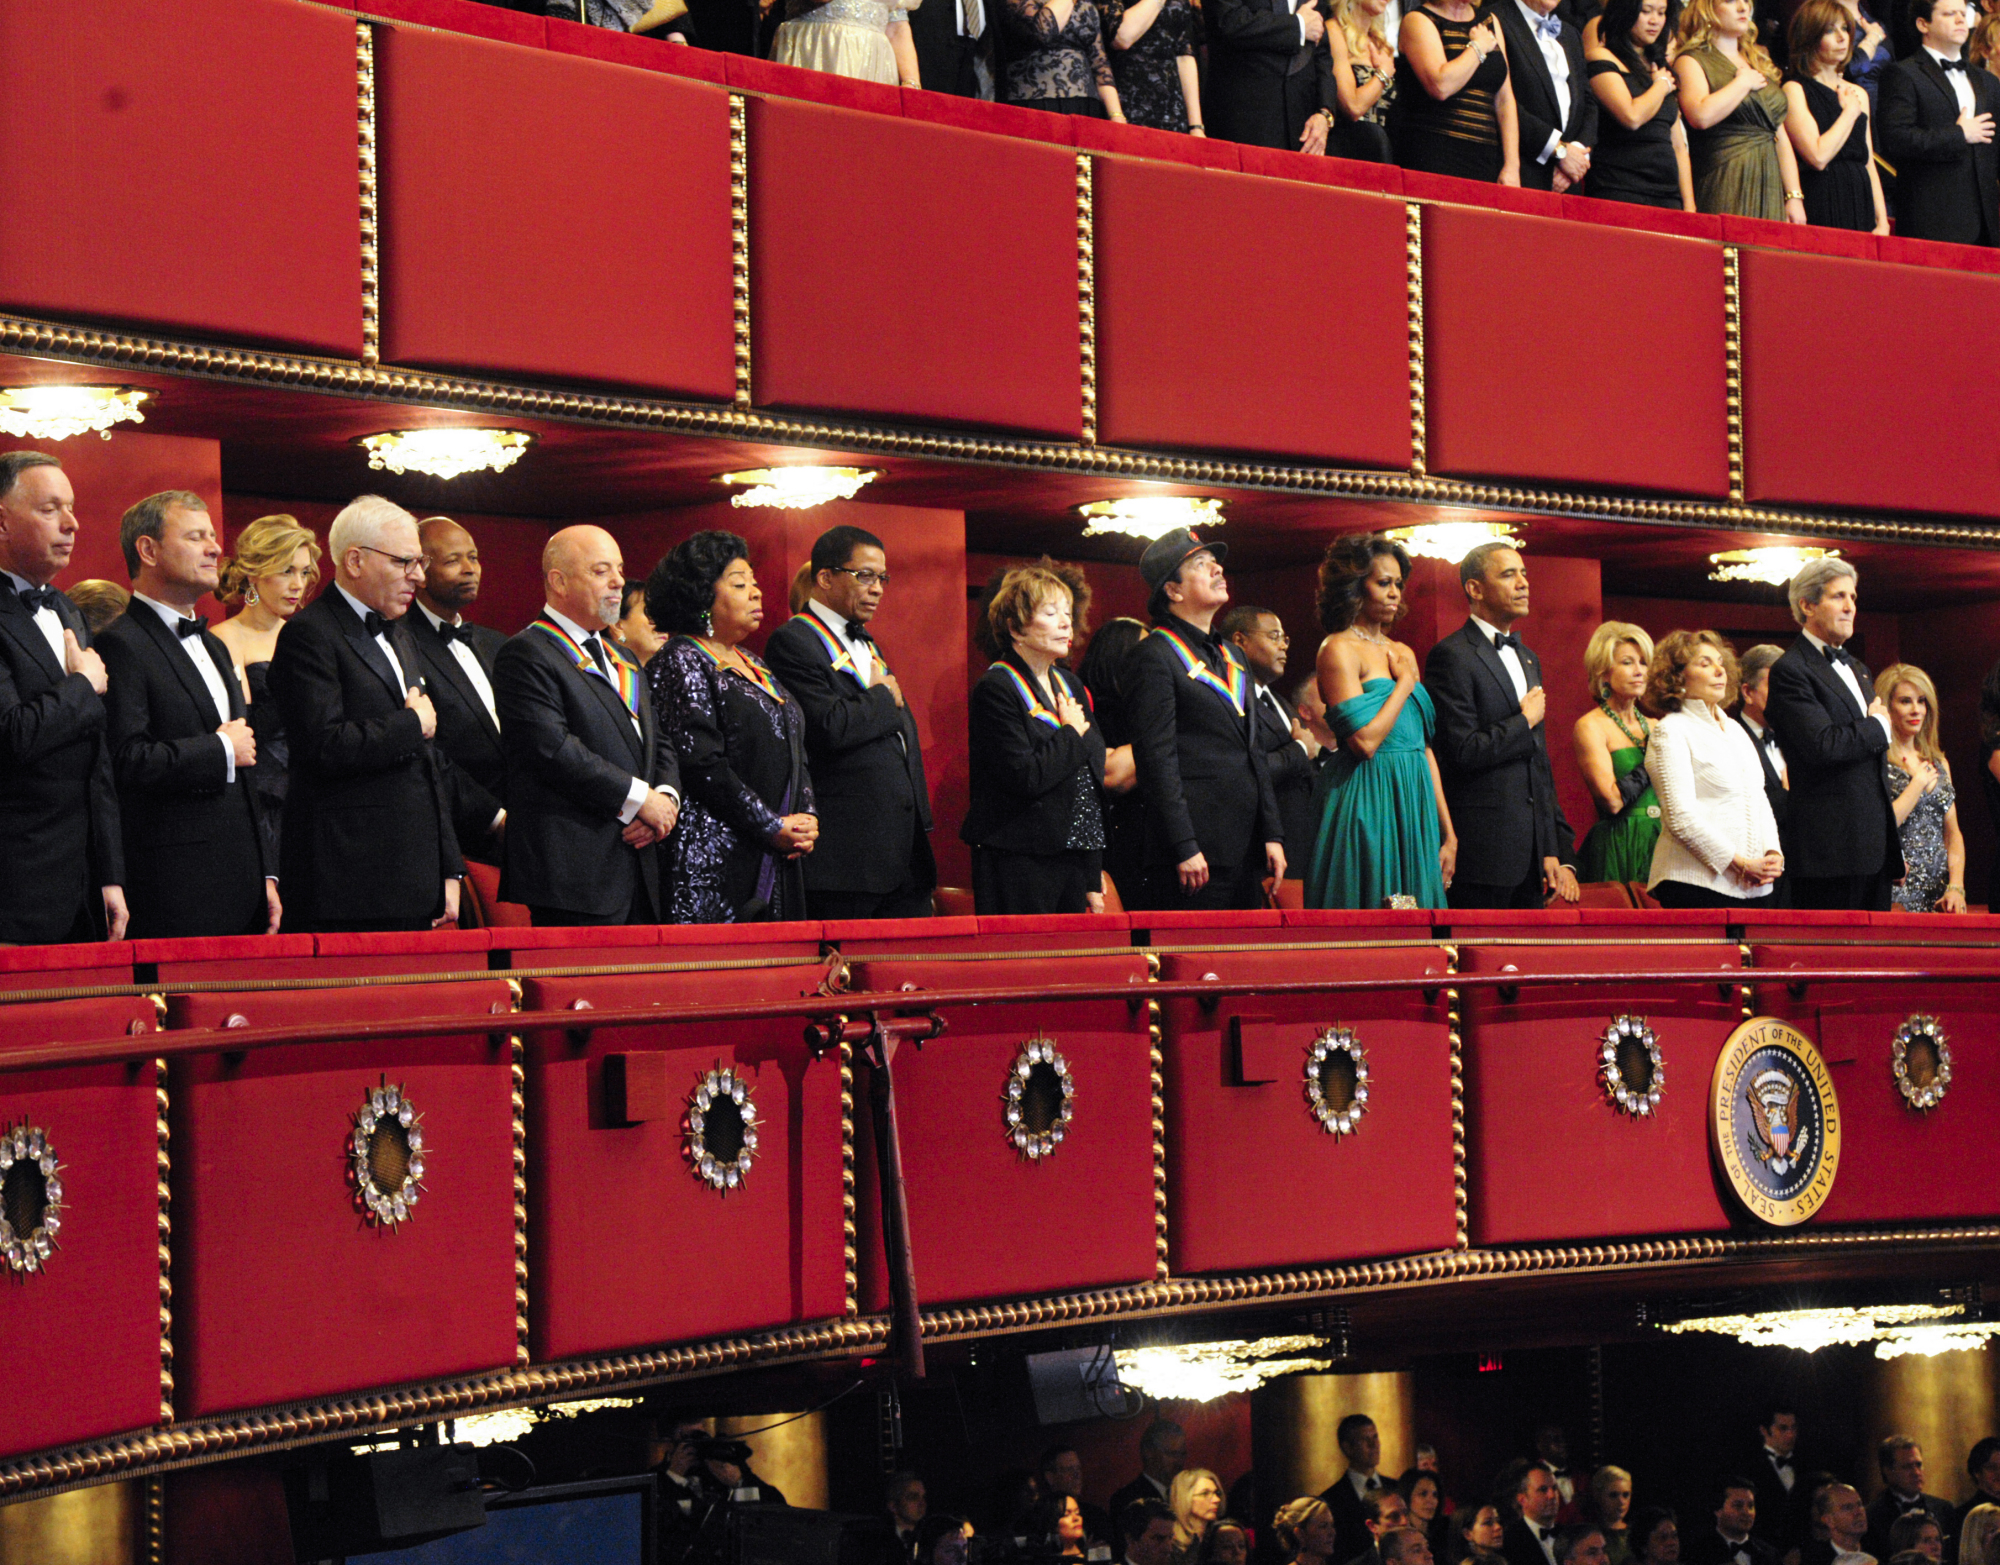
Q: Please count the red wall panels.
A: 13